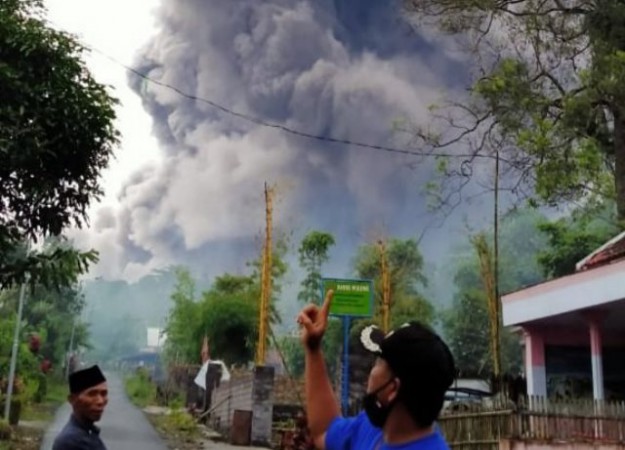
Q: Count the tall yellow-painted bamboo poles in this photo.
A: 3